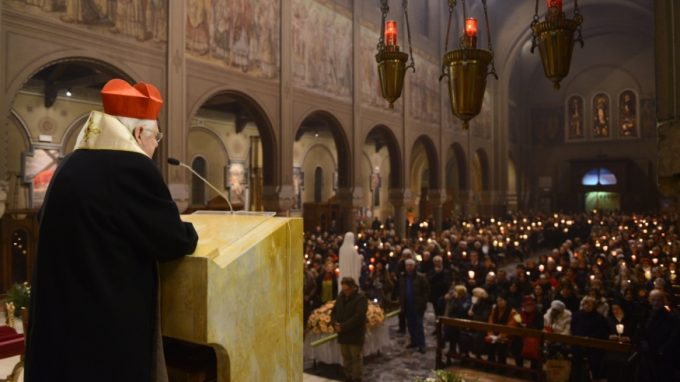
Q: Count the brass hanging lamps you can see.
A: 3